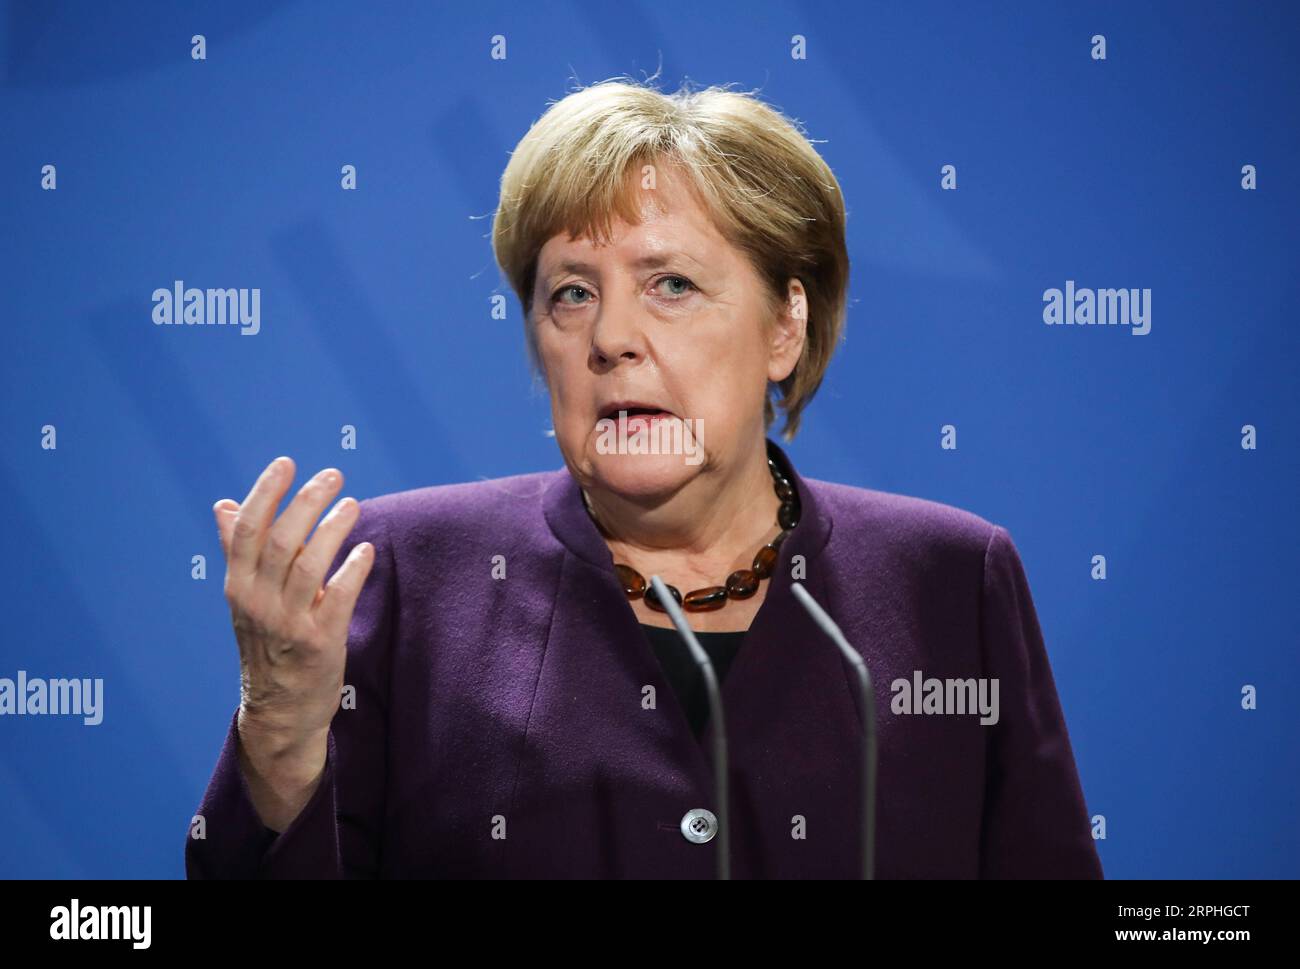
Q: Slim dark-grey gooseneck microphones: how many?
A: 2